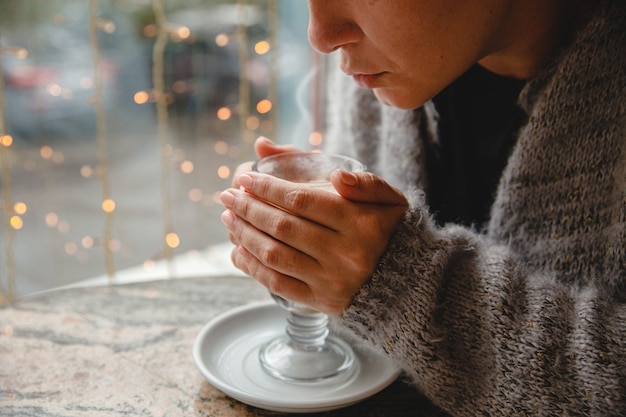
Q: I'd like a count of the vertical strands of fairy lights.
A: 5